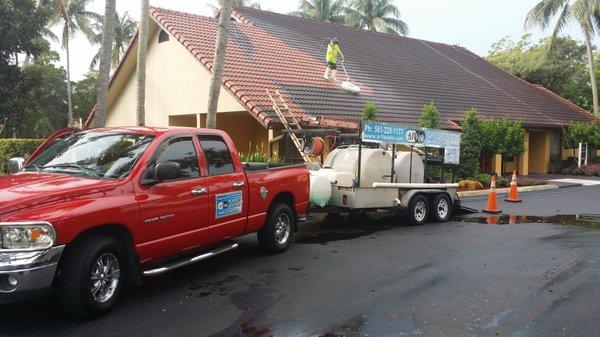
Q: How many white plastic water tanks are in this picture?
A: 3